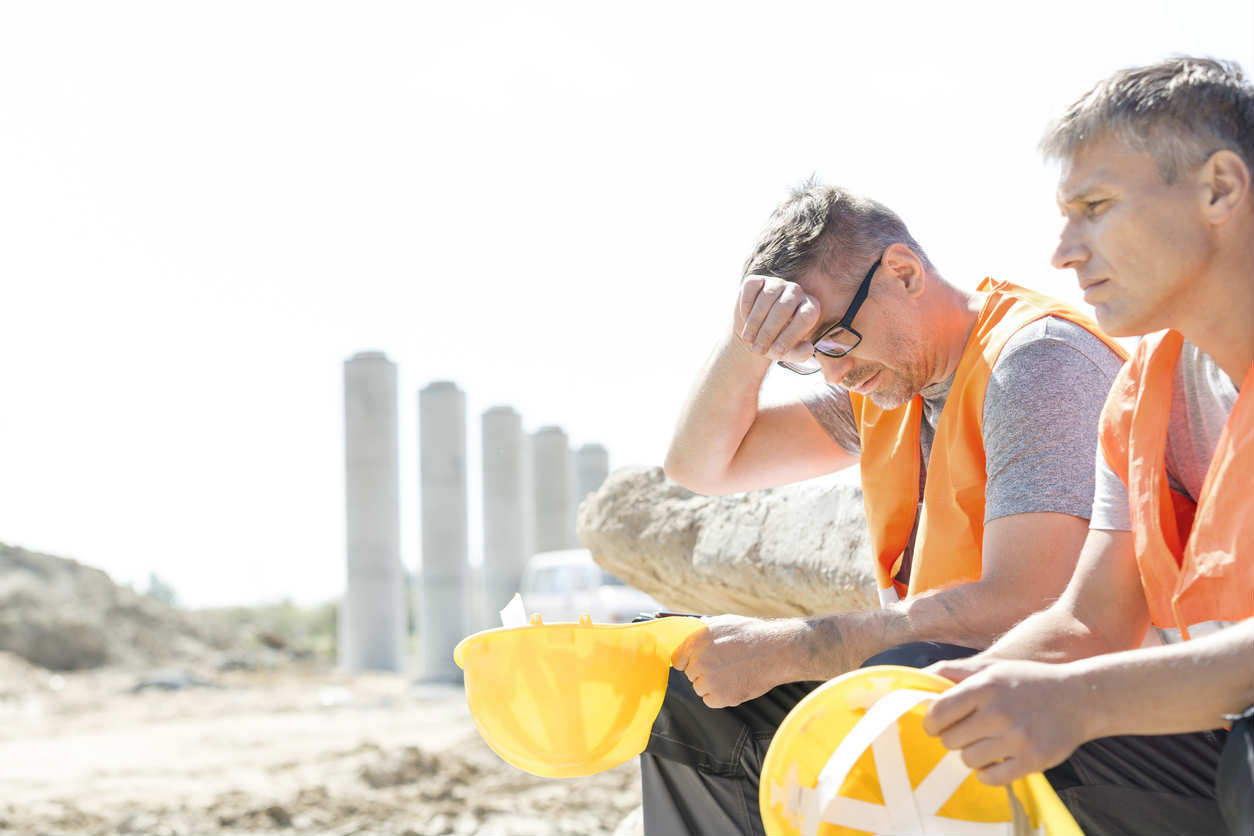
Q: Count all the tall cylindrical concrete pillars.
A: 5